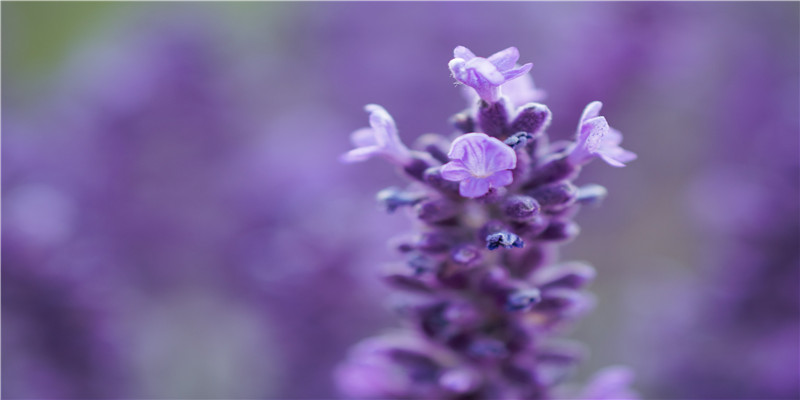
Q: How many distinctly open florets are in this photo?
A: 4